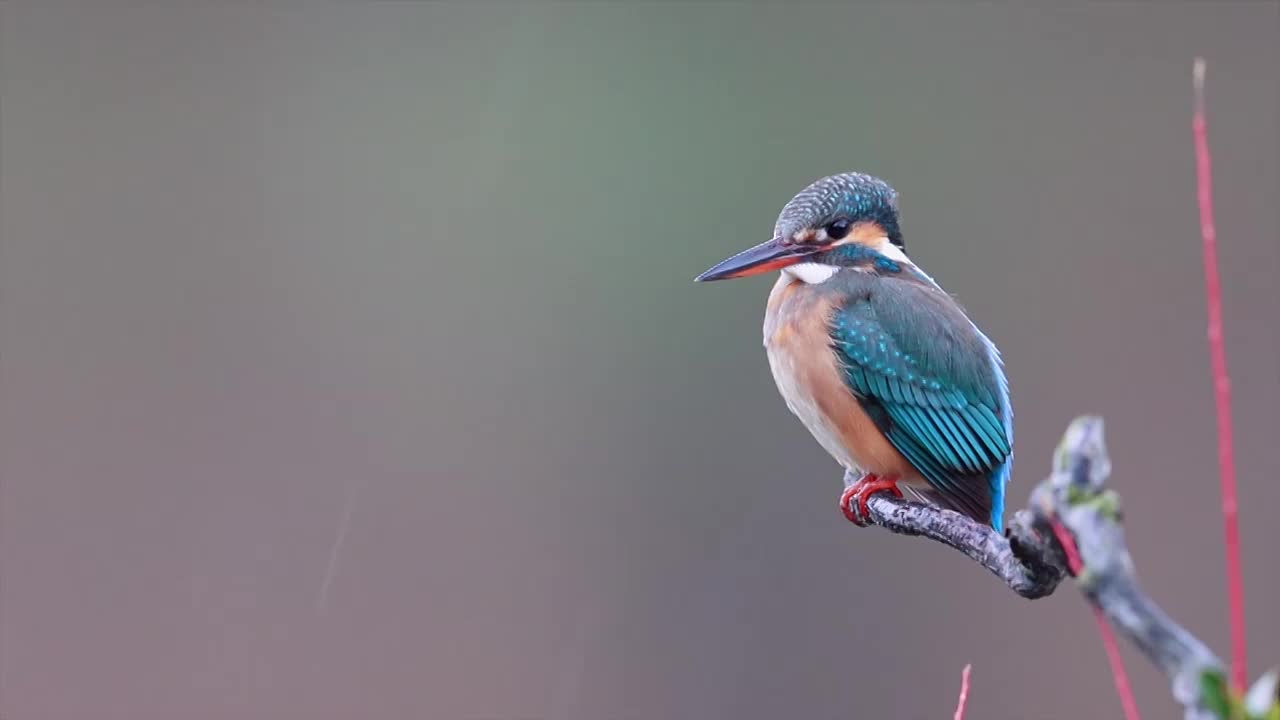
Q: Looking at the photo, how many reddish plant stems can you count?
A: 3